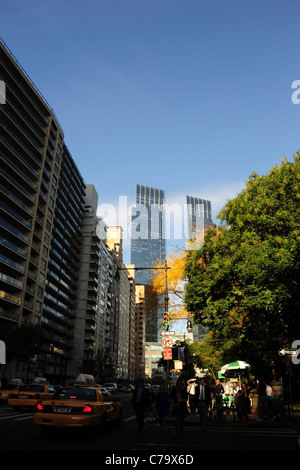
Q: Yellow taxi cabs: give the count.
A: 3